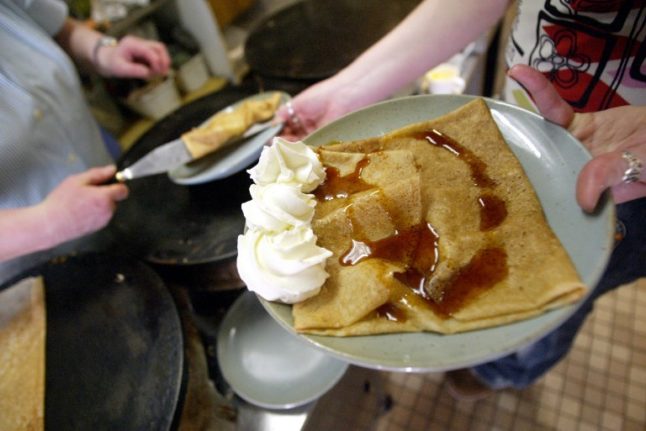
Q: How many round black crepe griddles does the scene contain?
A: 3